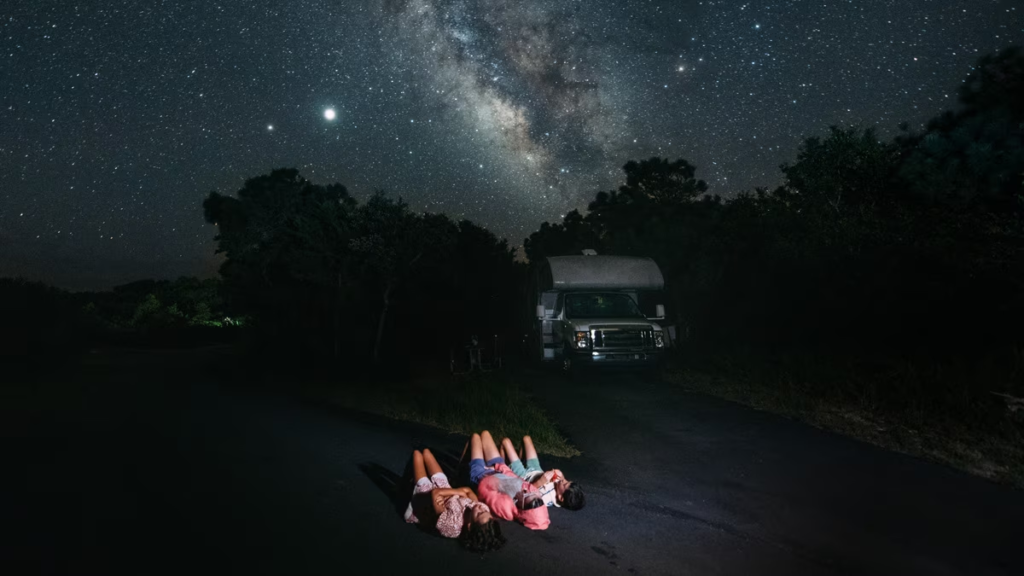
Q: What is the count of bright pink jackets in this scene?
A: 1